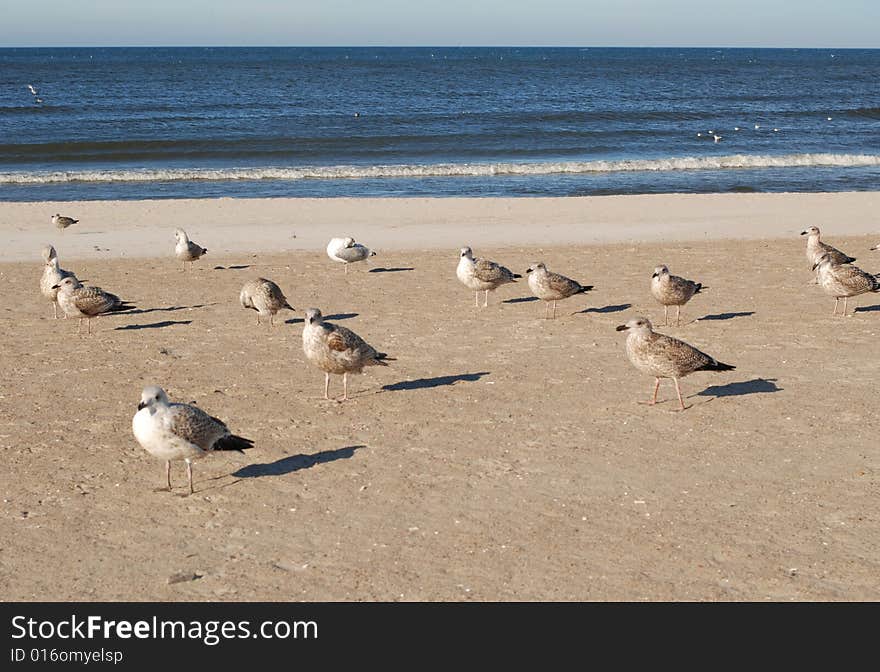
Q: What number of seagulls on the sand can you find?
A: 14